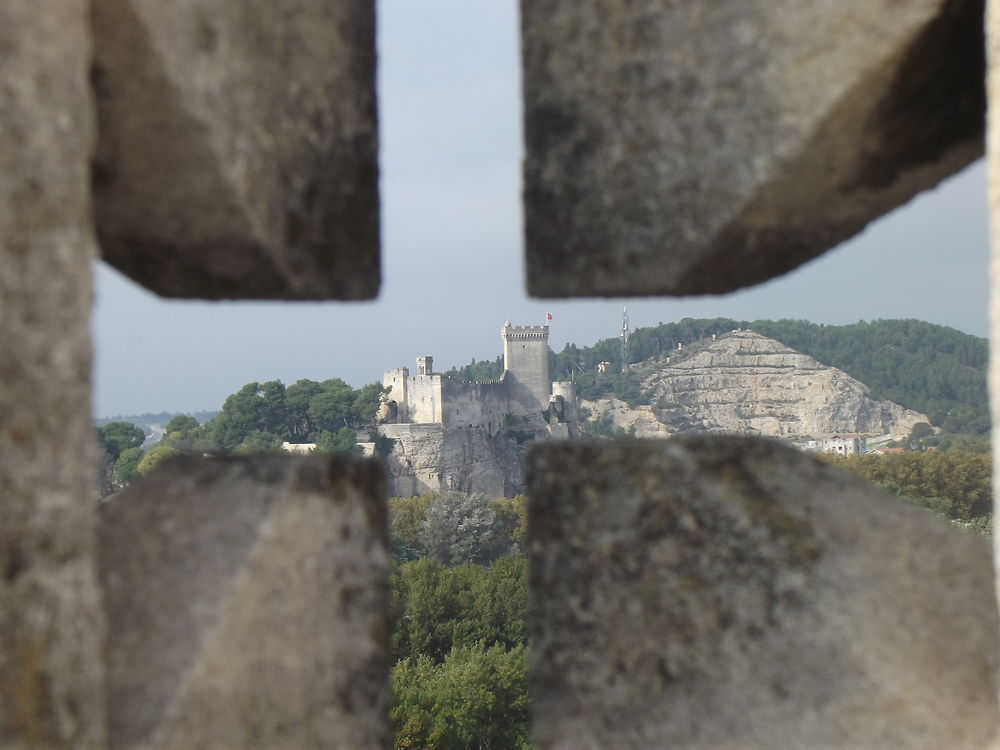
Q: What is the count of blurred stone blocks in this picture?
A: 4